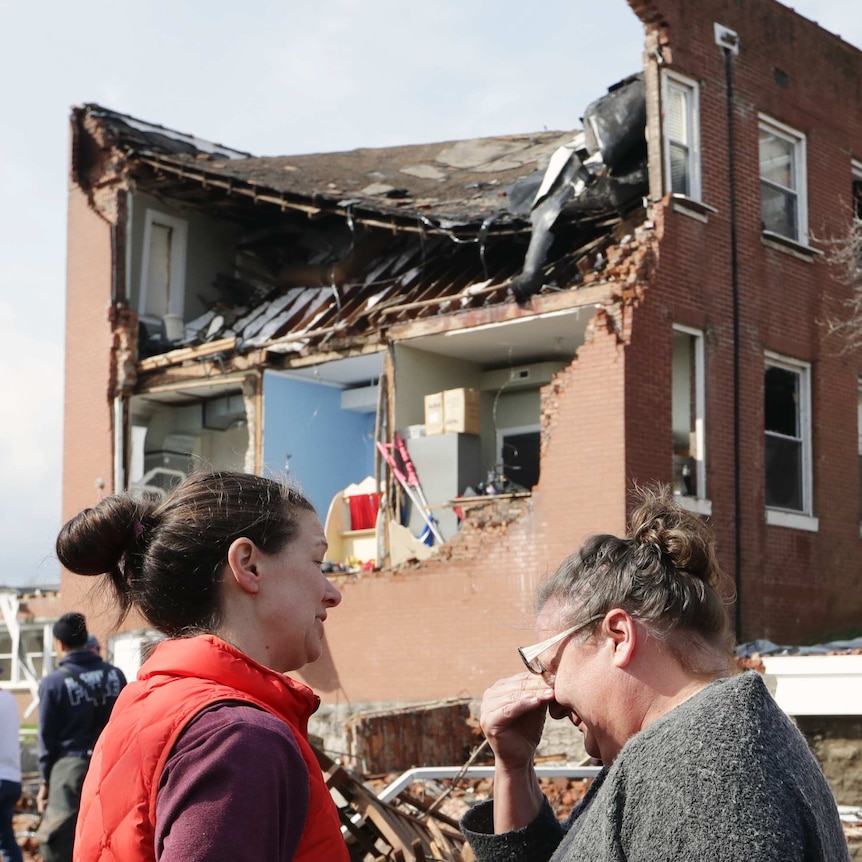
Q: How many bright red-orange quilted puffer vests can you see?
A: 1